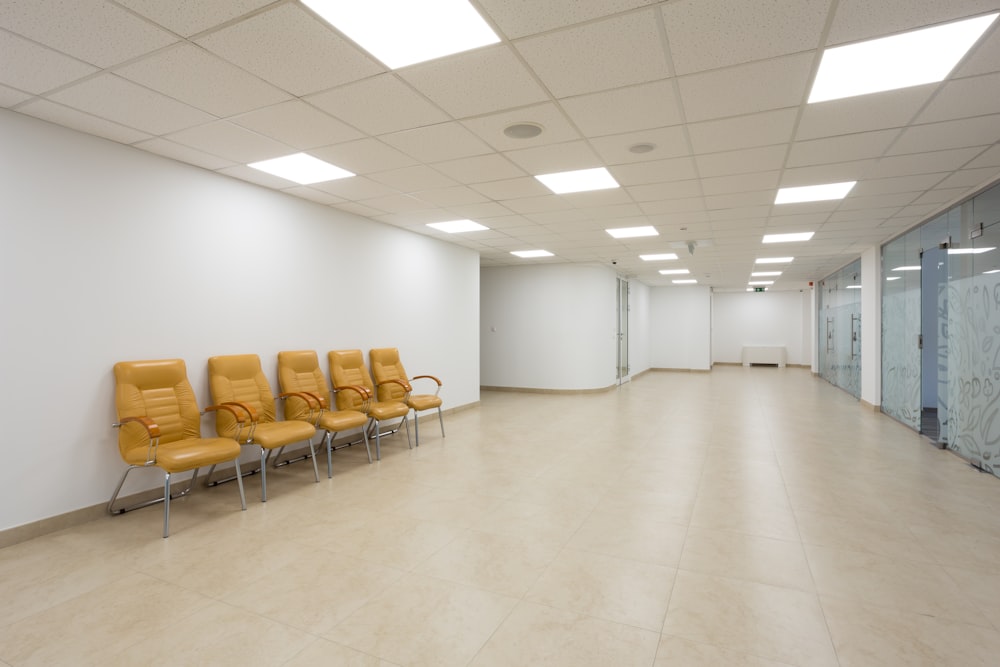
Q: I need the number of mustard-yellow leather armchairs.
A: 5